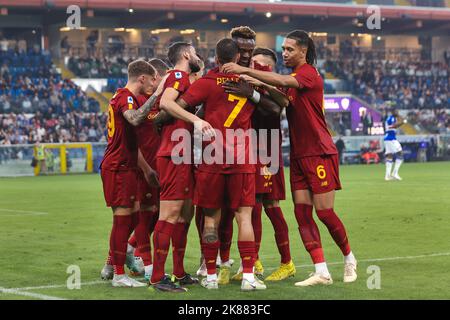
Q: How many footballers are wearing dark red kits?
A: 8